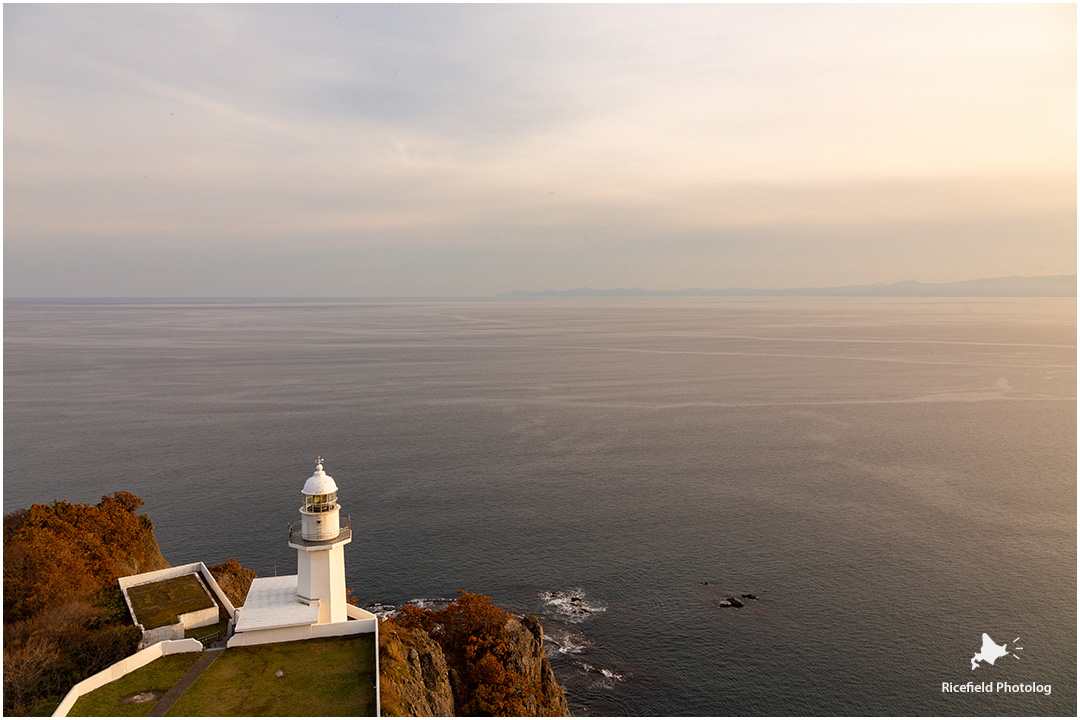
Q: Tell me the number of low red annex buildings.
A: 0